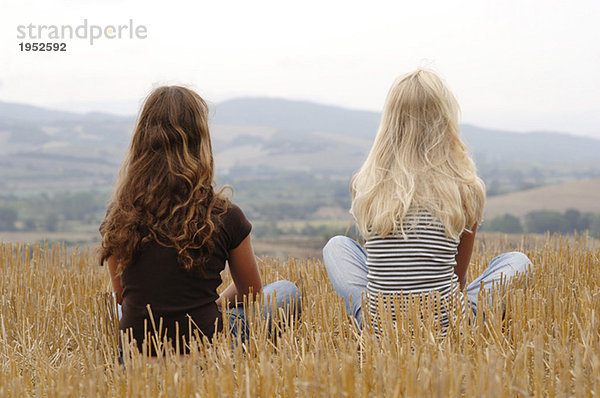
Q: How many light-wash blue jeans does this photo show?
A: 2